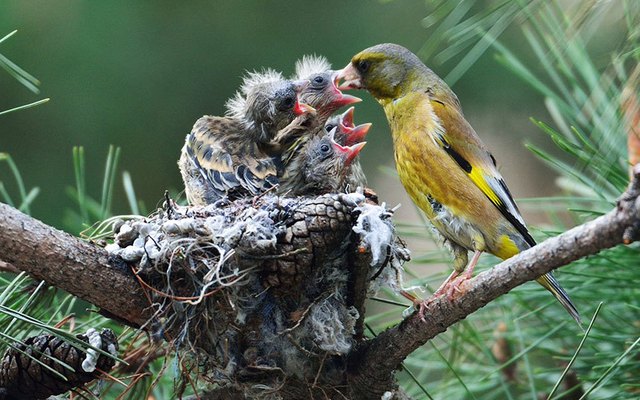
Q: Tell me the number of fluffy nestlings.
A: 4